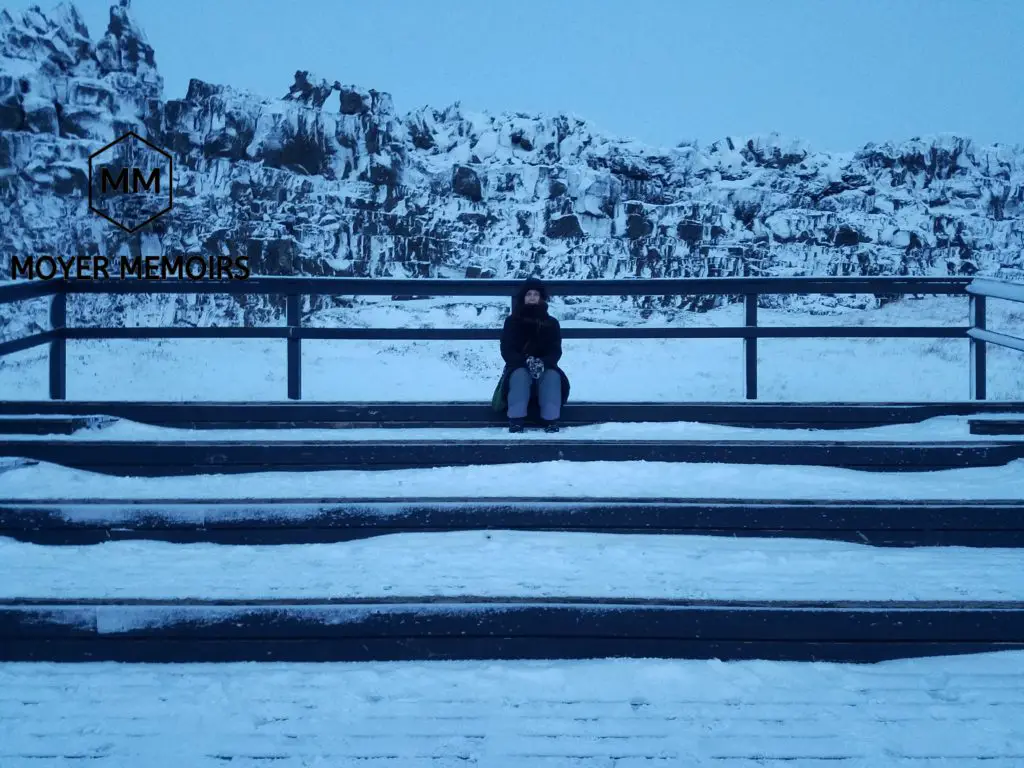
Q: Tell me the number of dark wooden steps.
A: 4